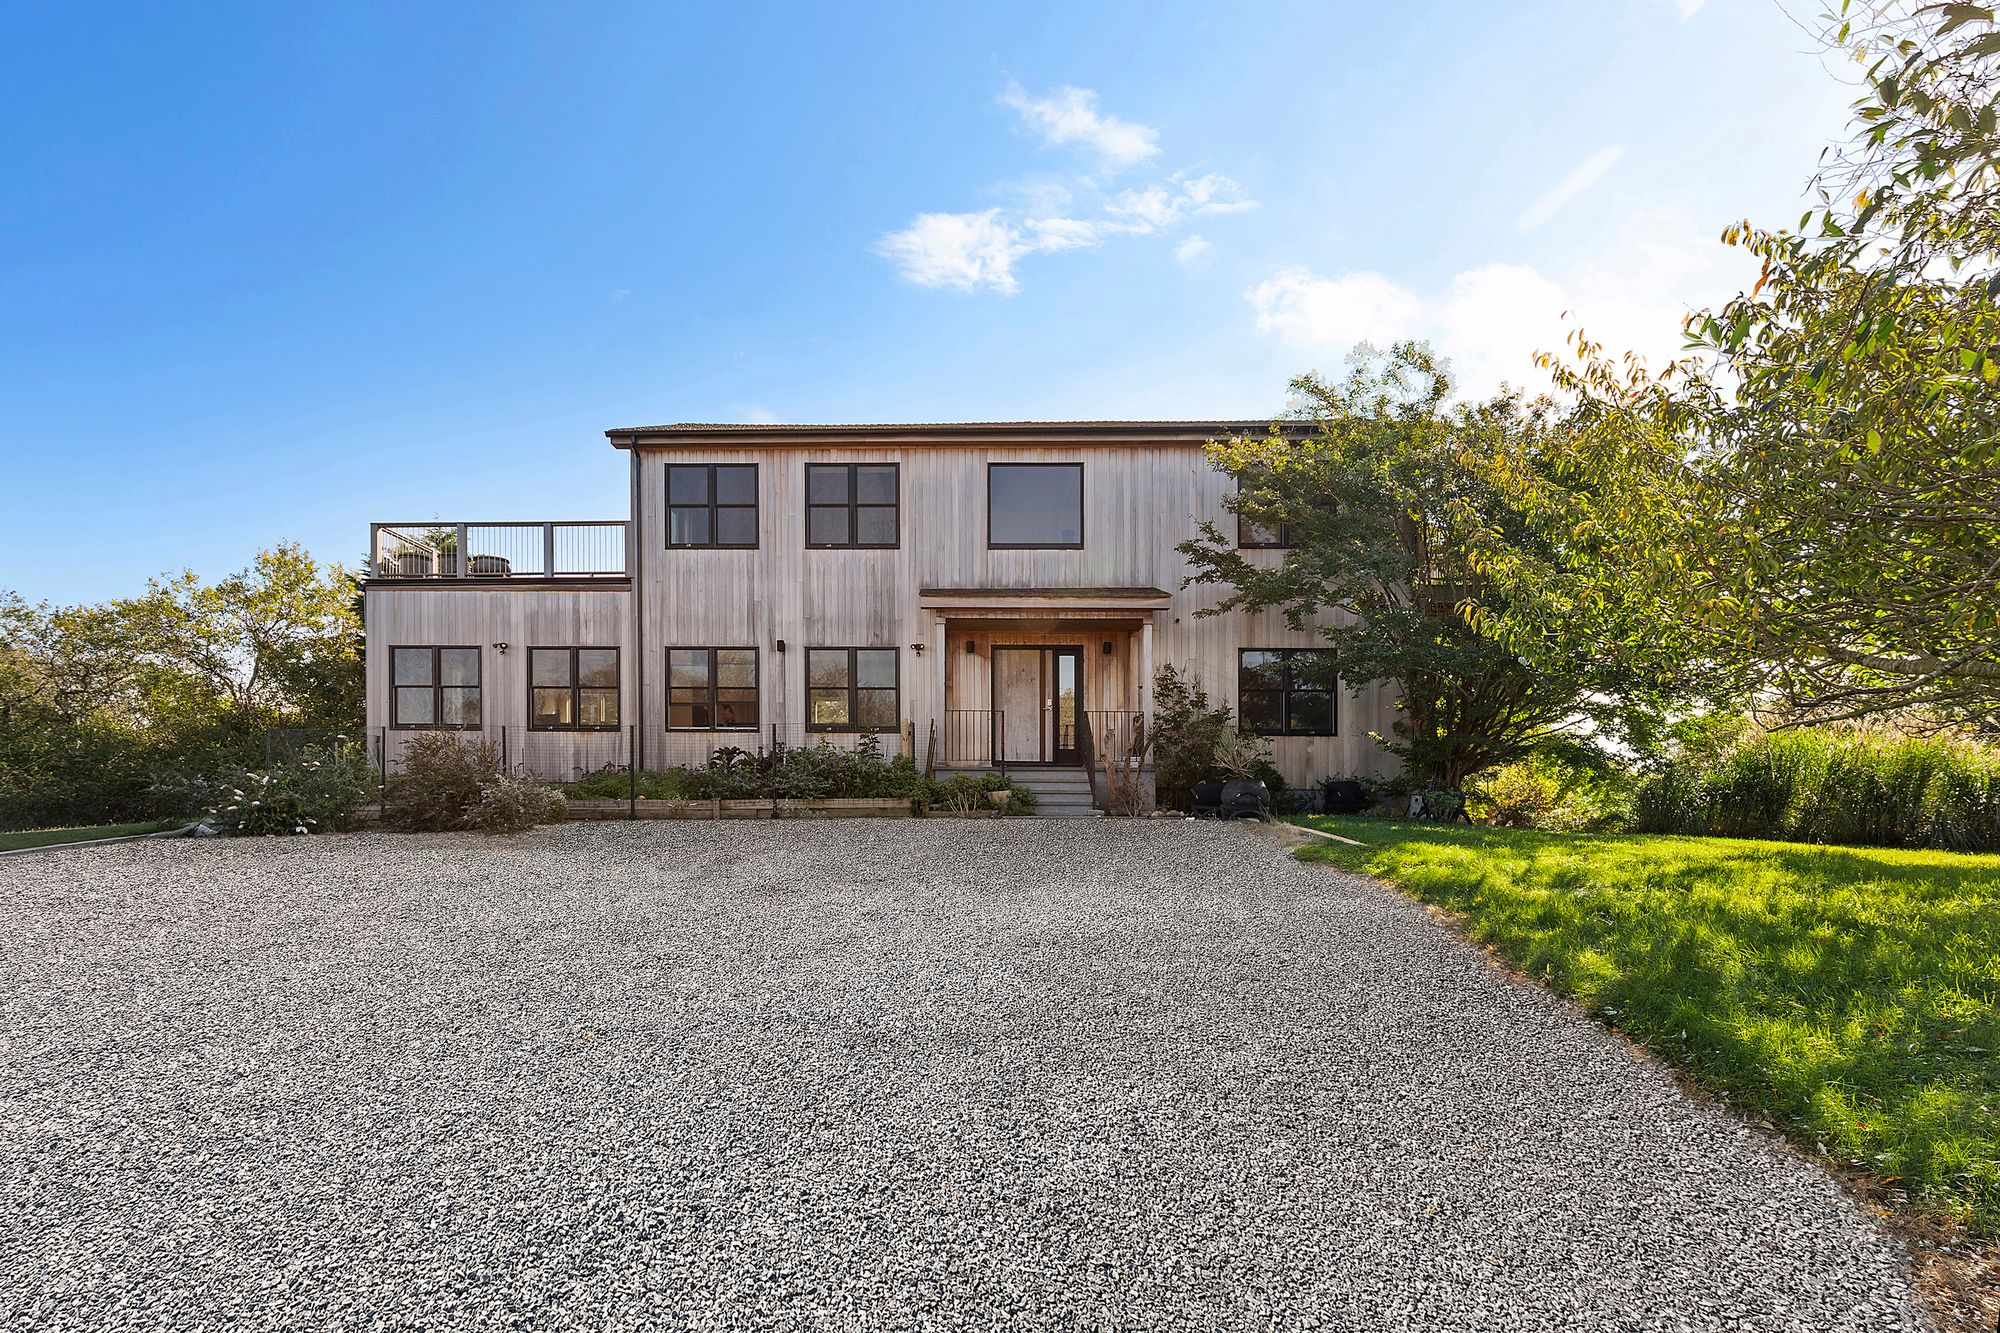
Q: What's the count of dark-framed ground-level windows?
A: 5